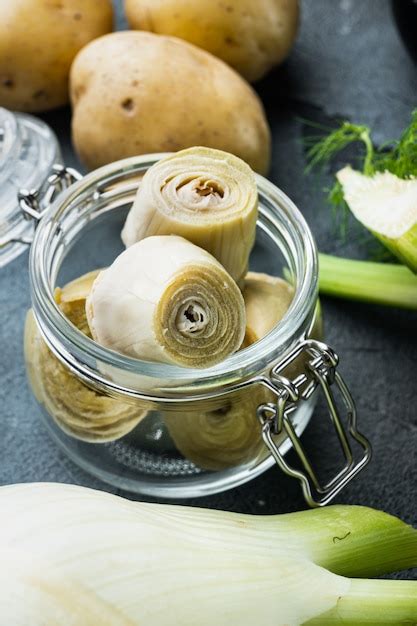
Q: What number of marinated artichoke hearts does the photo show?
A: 4